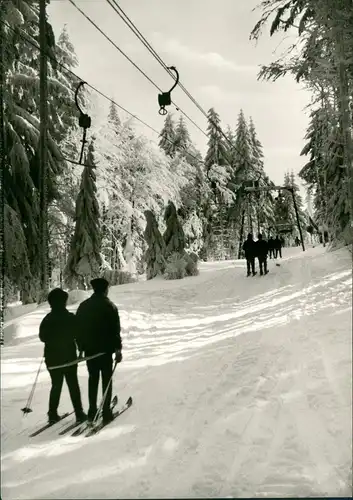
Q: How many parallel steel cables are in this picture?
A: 4